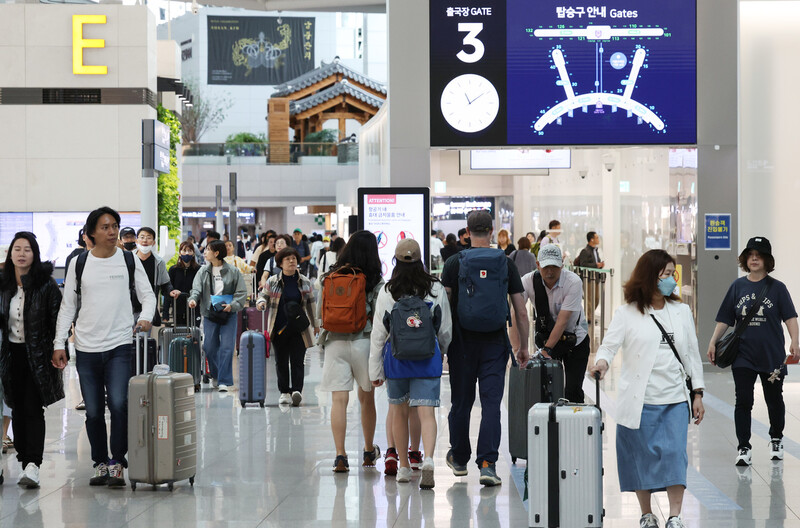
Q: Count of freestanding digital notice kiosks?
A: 1